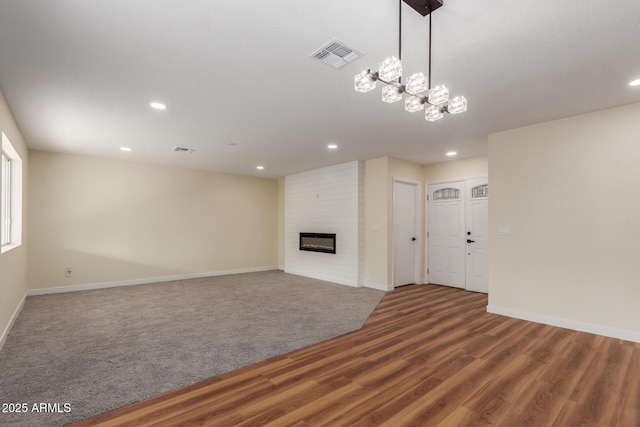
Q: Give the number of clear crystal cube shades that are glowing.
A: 8